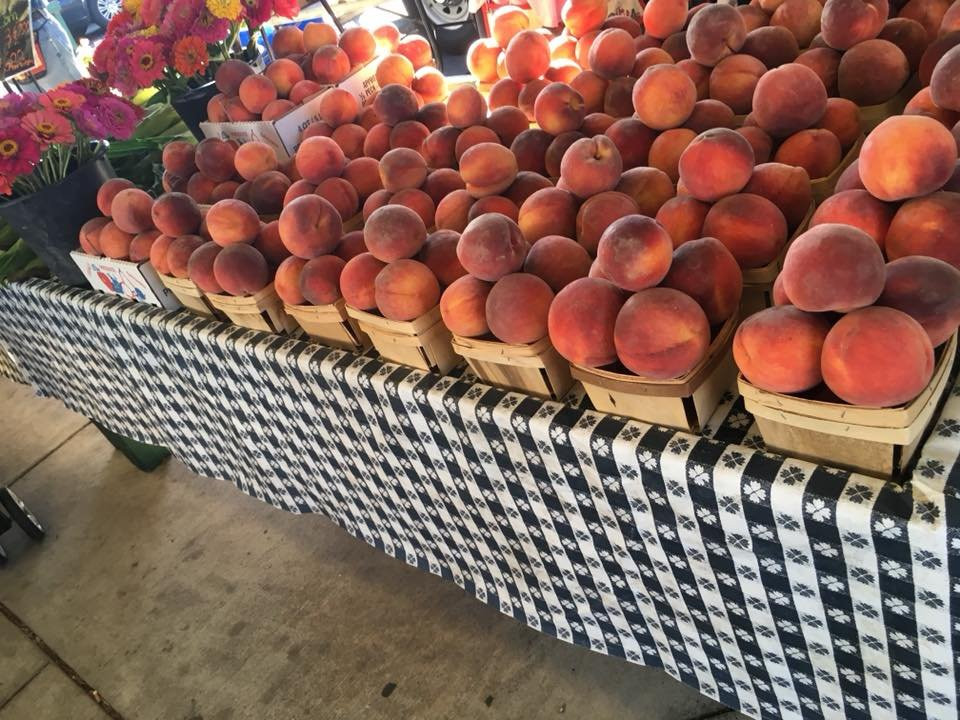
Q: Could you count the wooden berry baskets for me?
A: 7